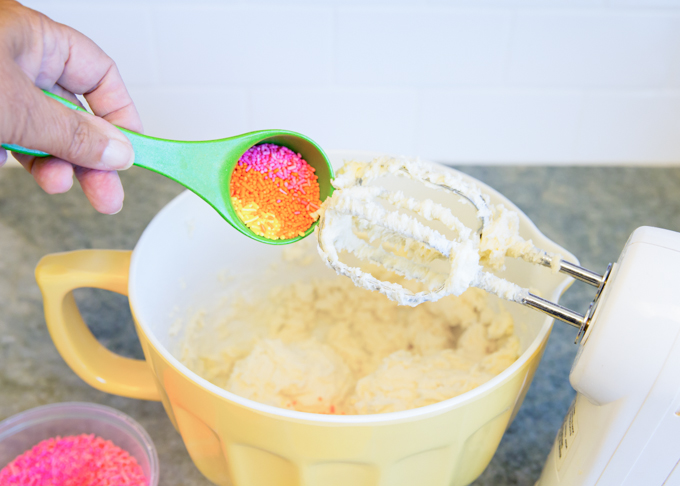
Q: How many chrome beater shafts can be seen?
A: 2